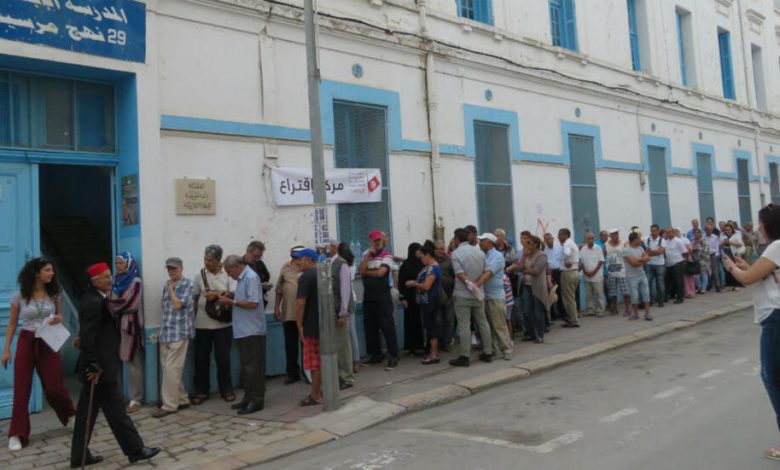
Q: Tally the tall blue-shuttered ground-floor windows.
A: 7